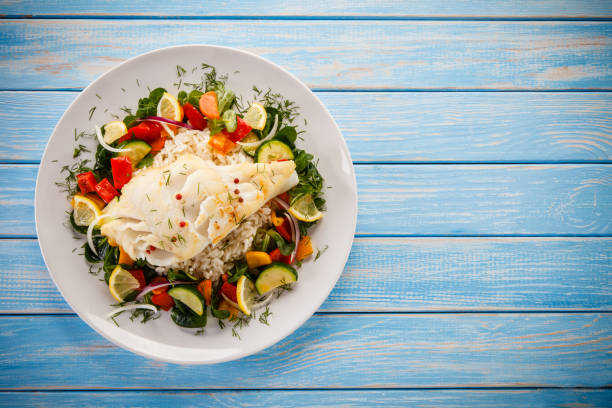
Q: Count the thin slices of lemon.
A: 7